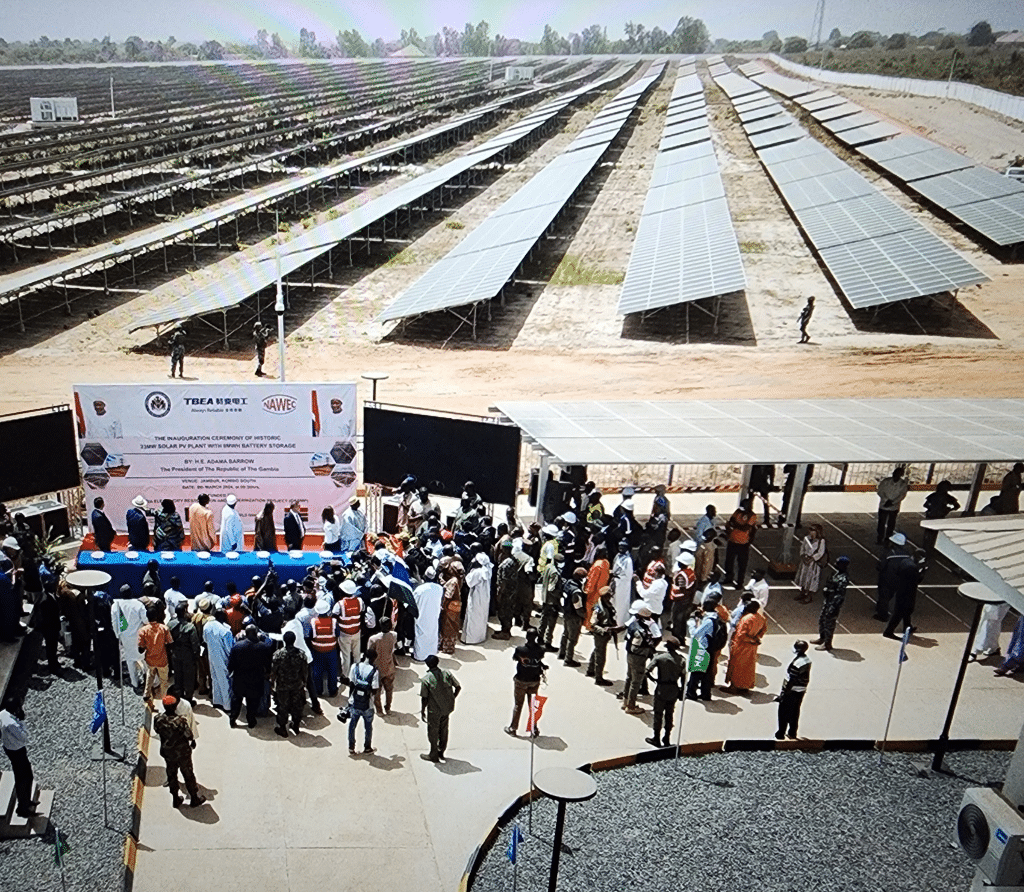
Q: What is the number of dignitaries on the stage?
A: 9